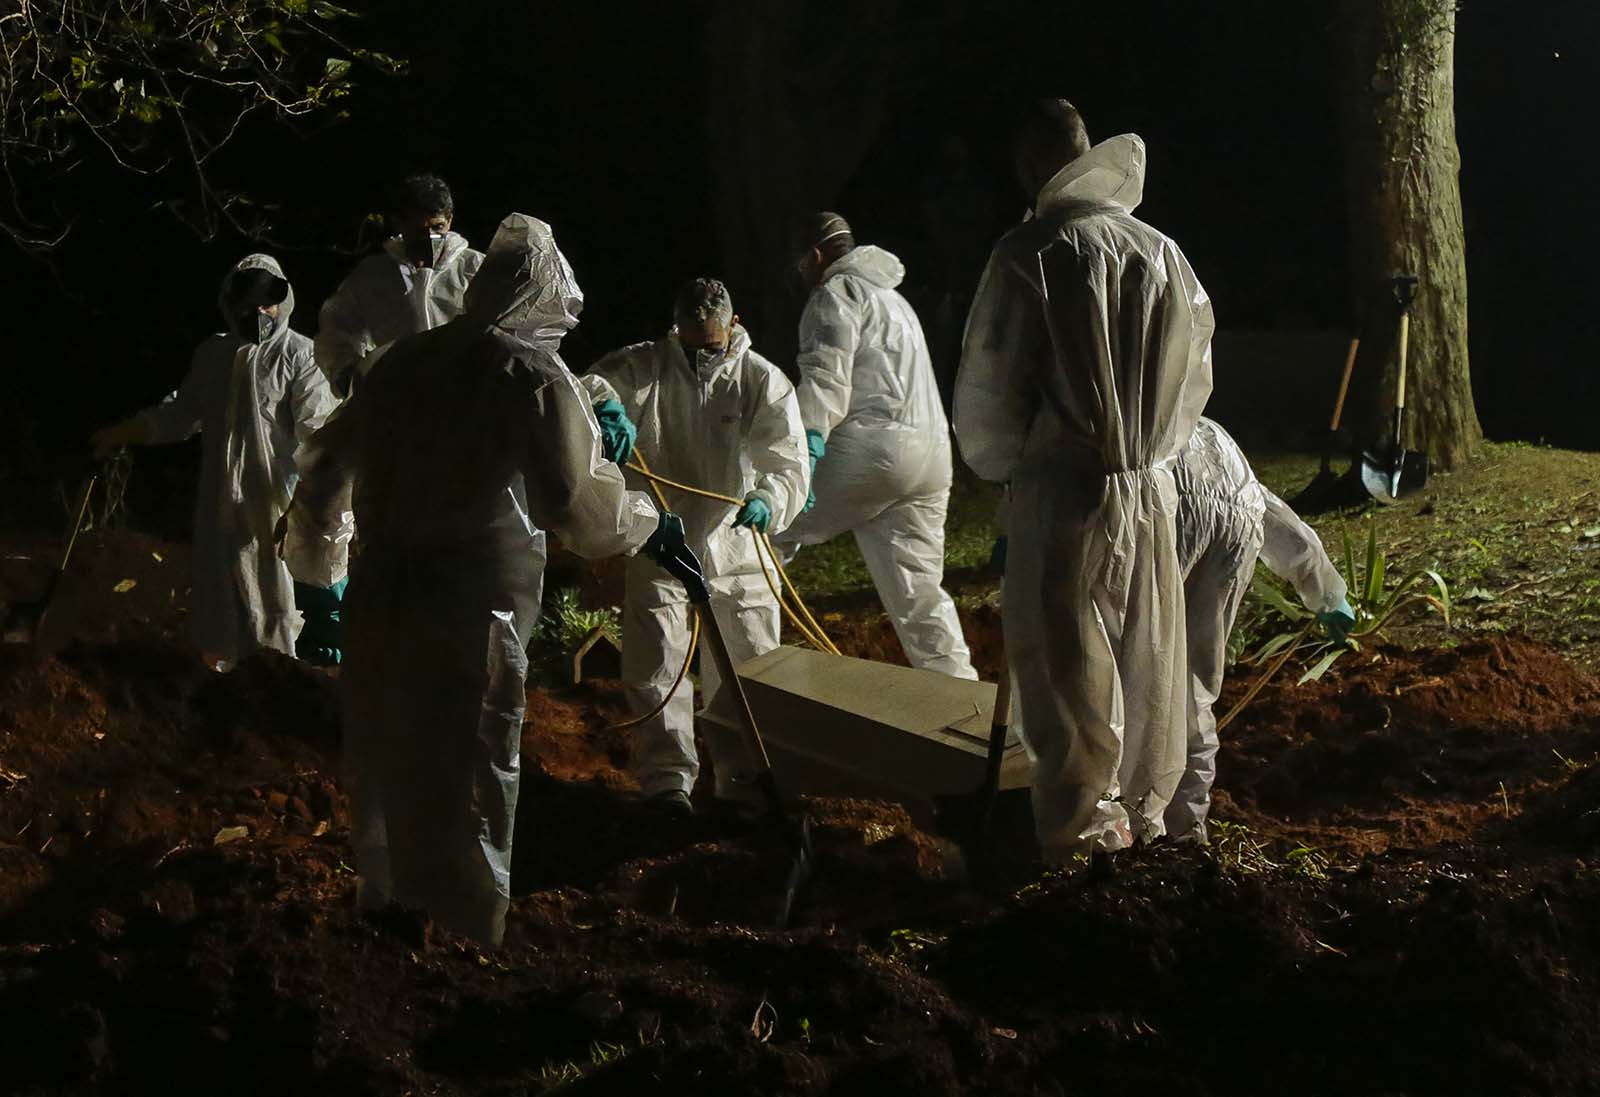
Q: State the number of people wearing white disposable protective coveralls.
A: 7